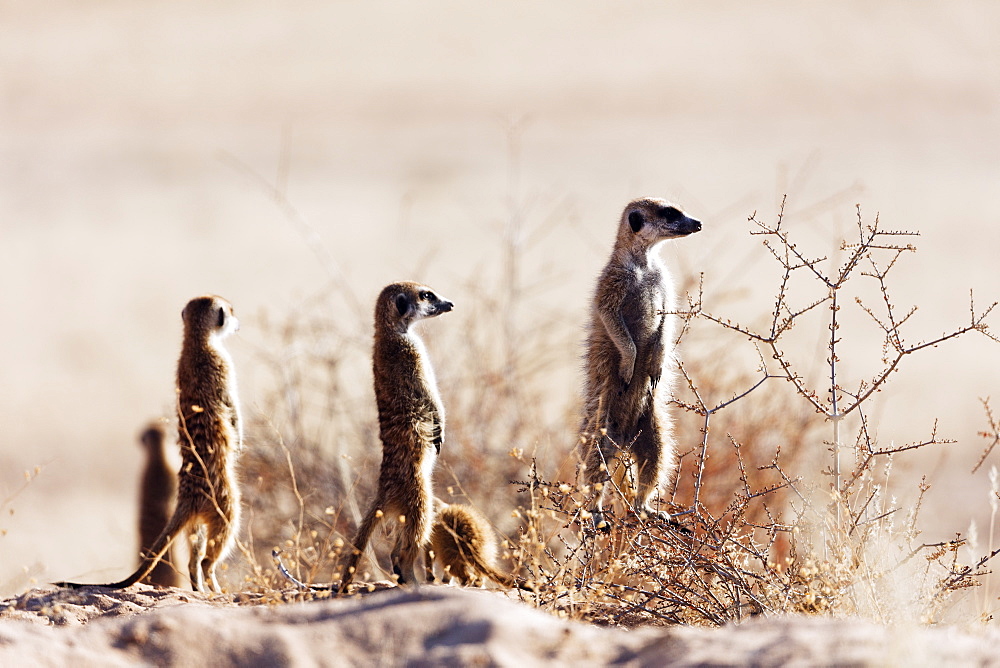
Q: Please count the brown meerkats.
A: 5